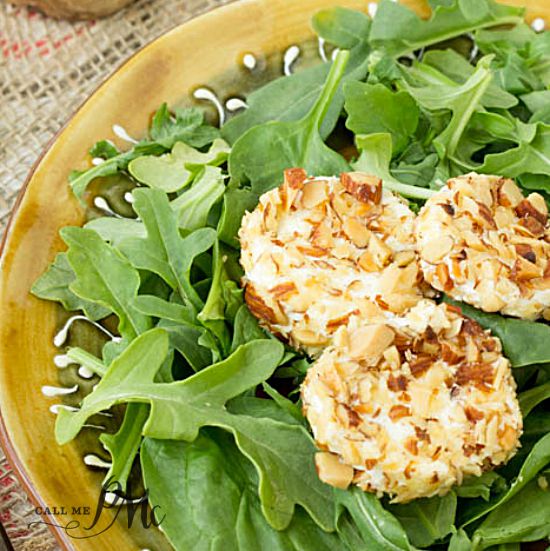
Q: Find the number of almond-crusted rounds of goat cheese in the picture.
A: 3